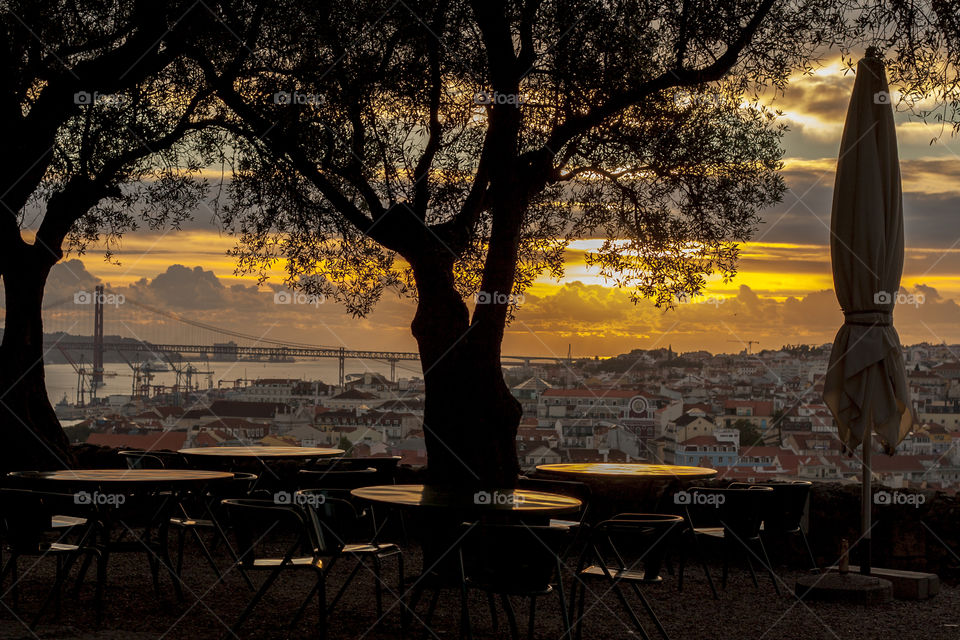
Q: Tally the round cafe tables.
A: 4